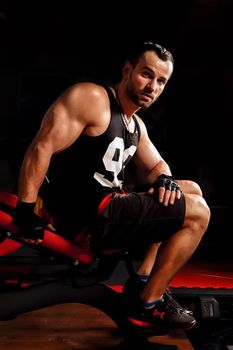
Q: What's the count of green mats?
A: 0